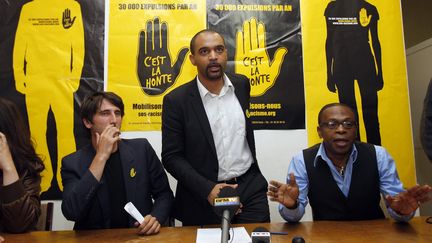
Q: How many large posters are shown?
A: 4